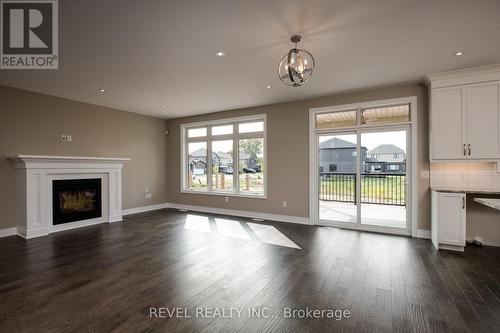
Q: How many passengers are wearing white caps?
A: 0